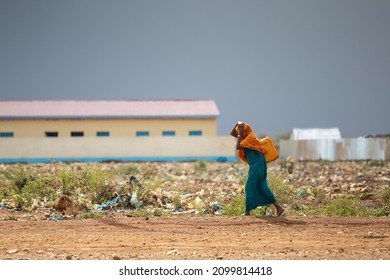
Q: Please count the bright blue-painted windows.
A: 5